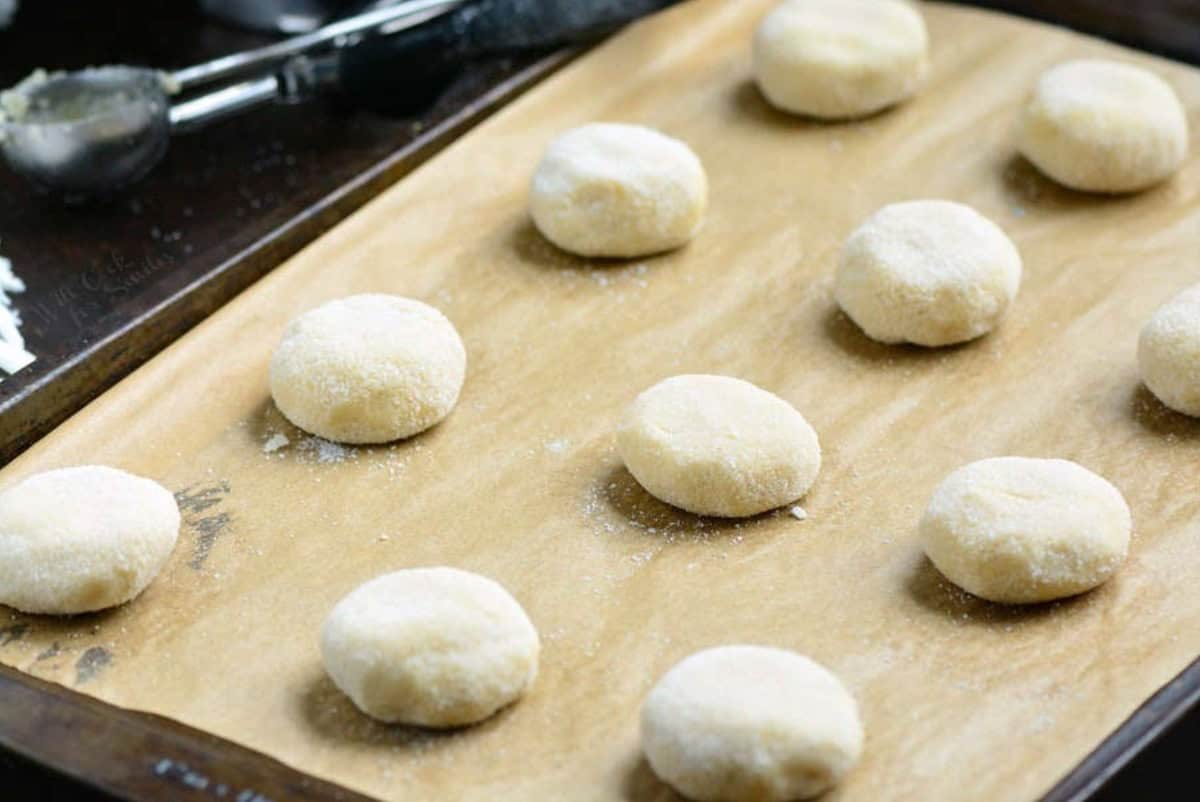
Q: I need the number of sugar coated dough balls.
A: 11